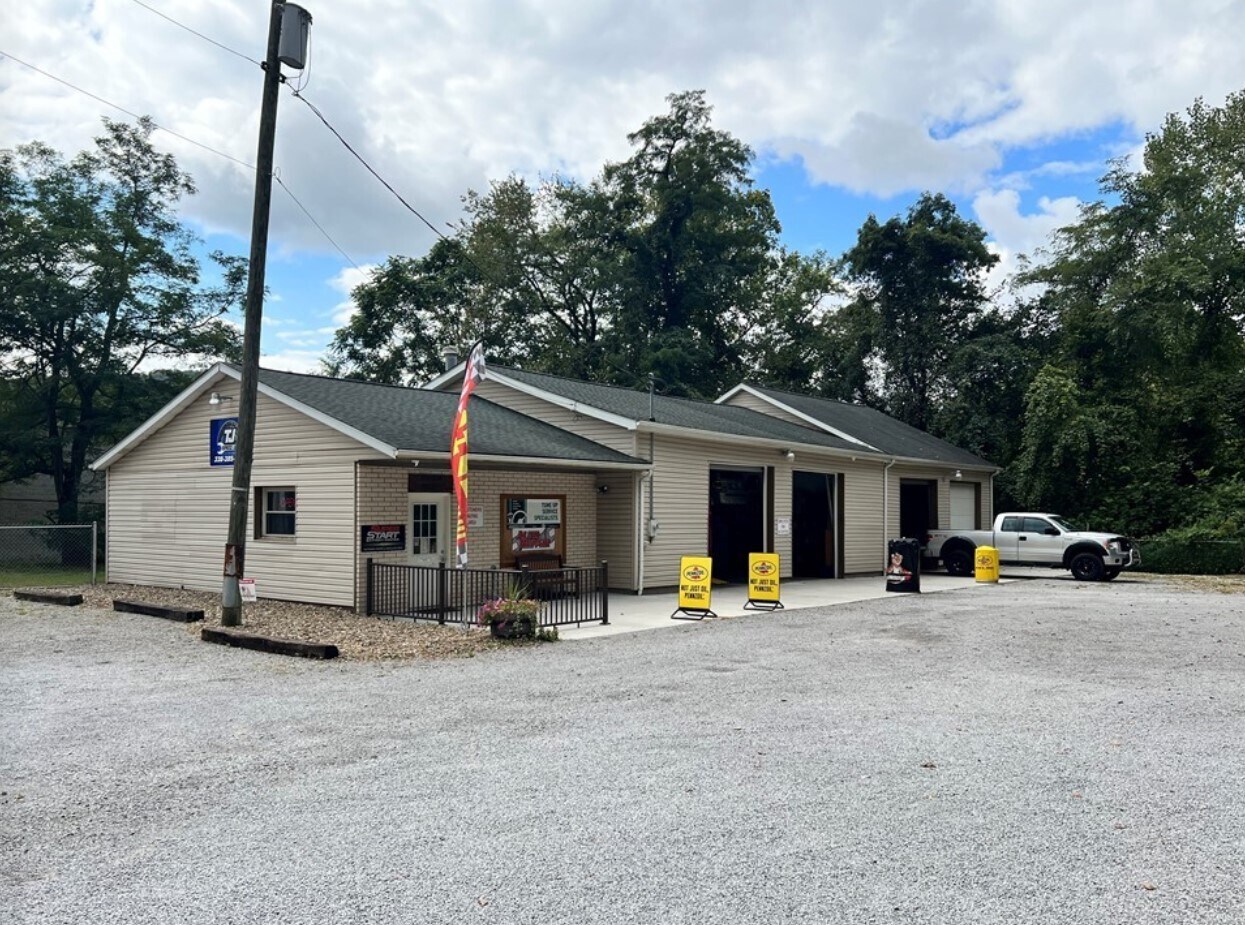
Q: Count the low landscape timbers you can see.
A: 3